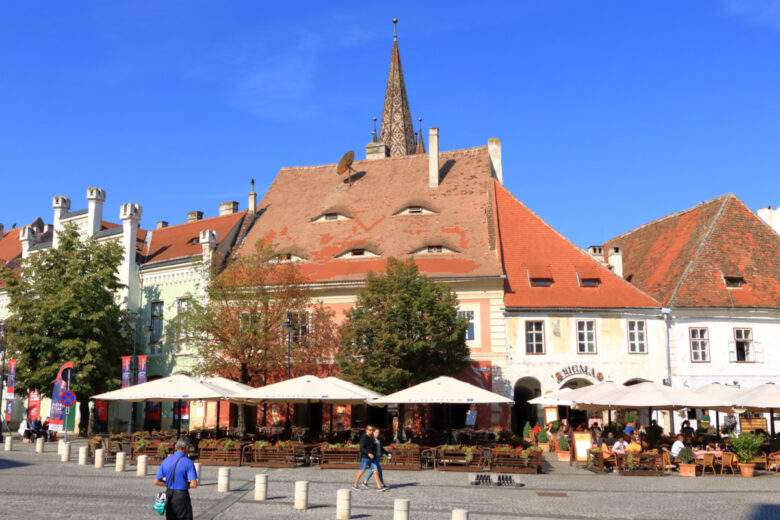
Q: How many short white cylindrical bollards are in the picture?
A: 15